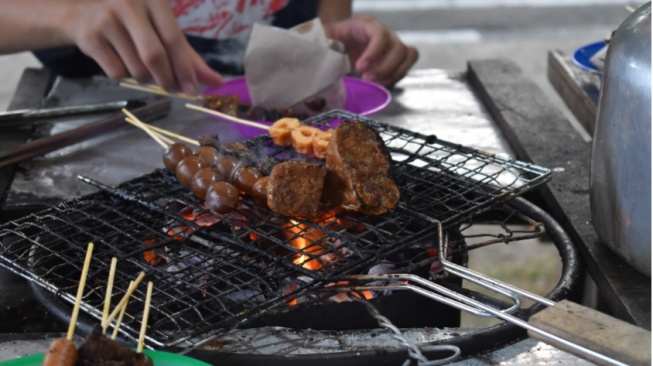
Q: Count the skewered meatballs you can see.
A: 8